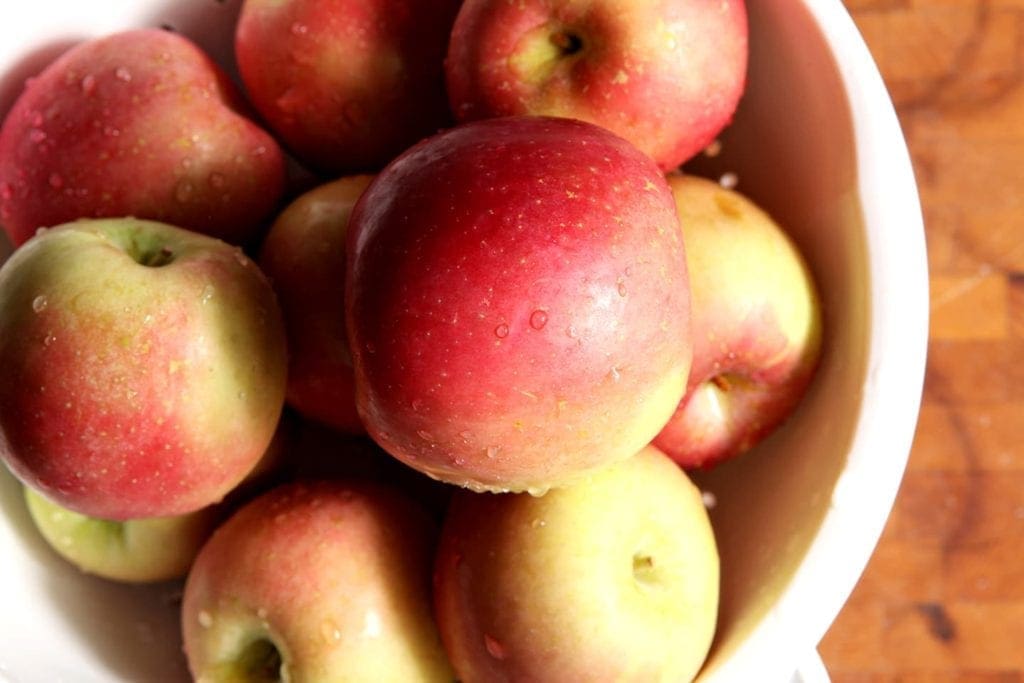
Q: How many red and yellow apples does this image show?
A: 10